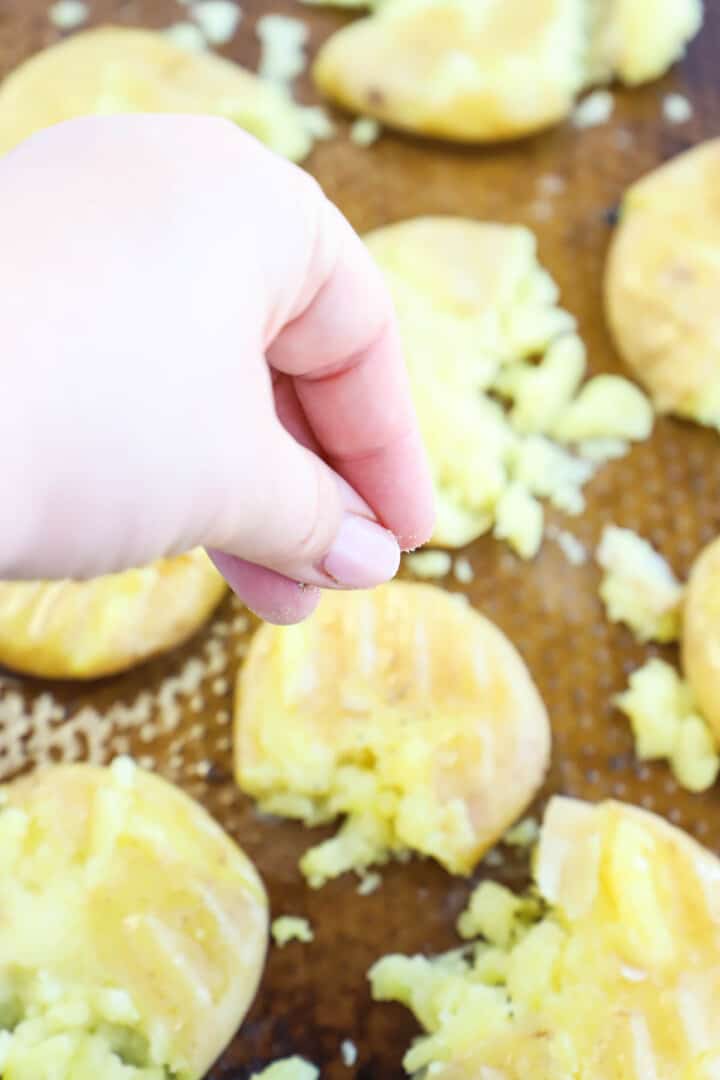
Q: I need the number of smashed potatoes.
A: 9